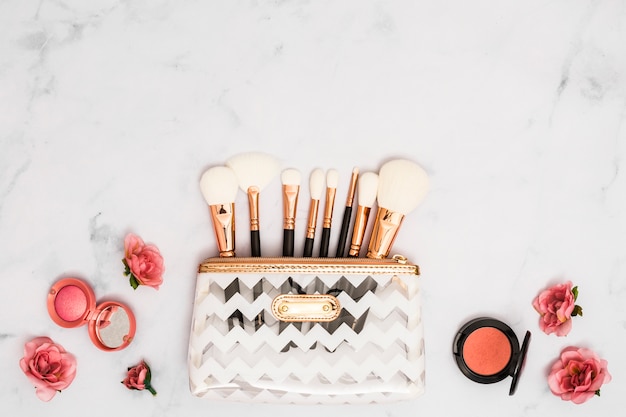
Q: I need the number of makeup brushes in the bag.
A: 8